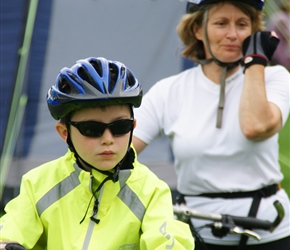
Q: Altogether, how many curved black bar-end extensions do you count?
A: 1